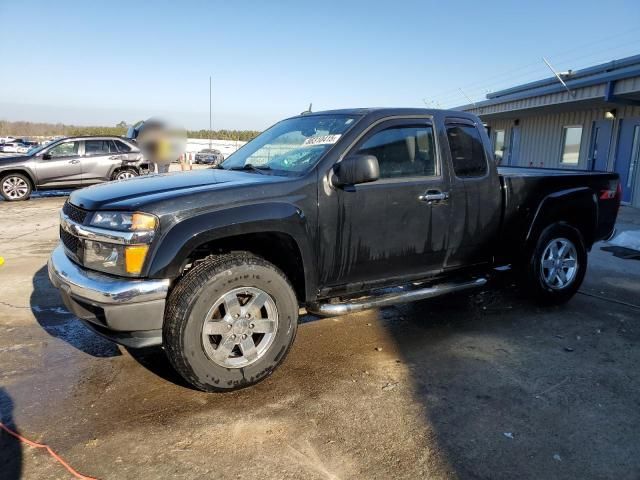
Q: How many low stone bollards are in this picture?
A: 0